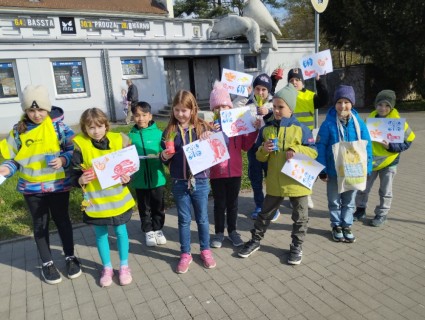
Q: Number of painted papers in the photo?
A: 7